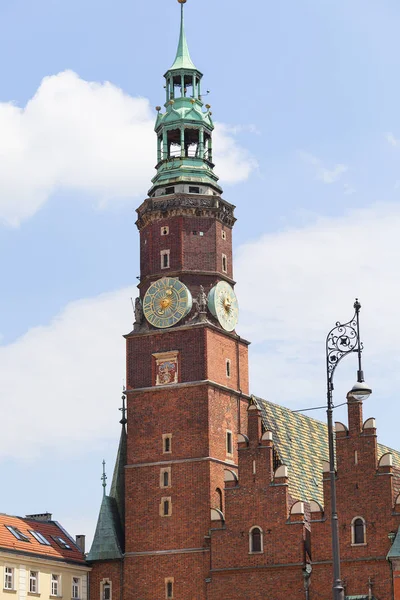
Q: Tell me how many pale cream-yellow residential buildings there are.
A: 1